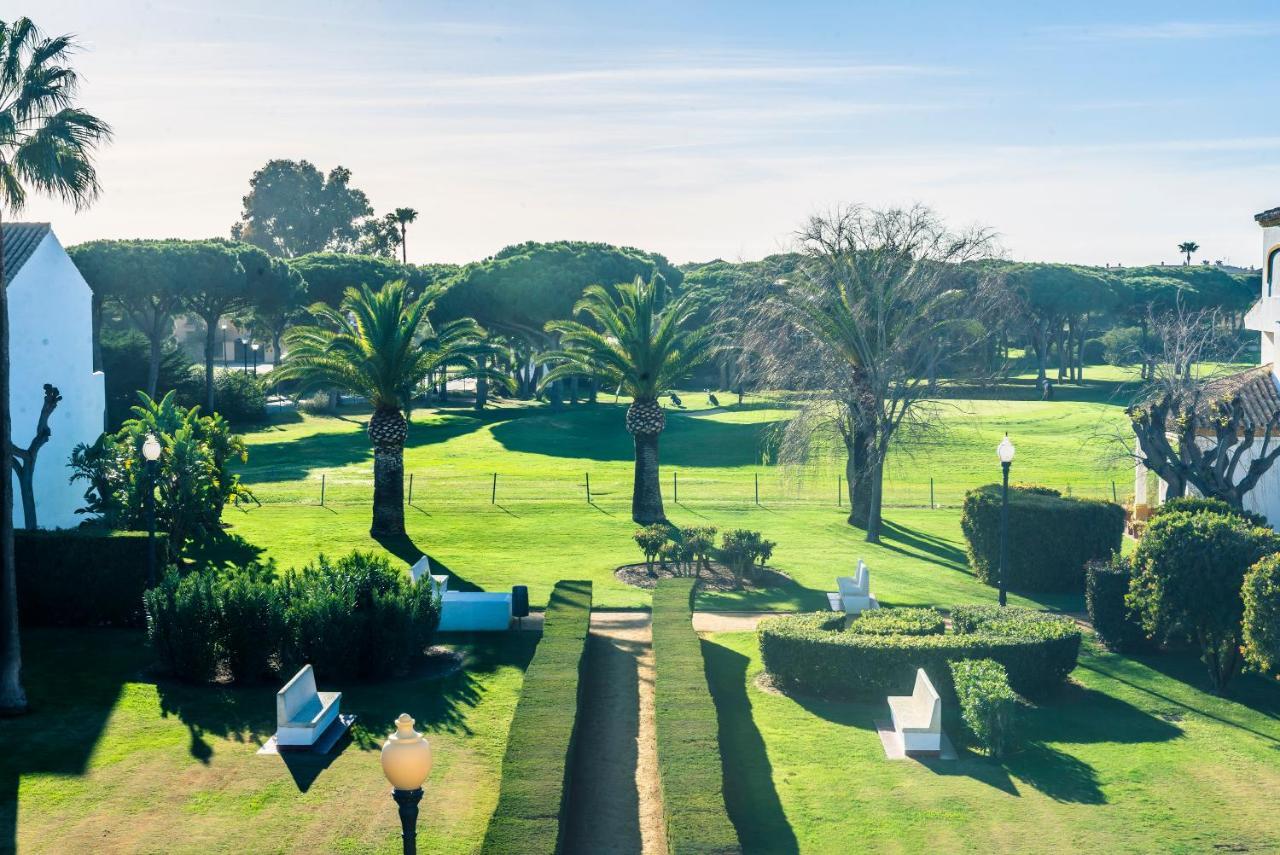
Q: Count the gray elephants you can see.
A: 0